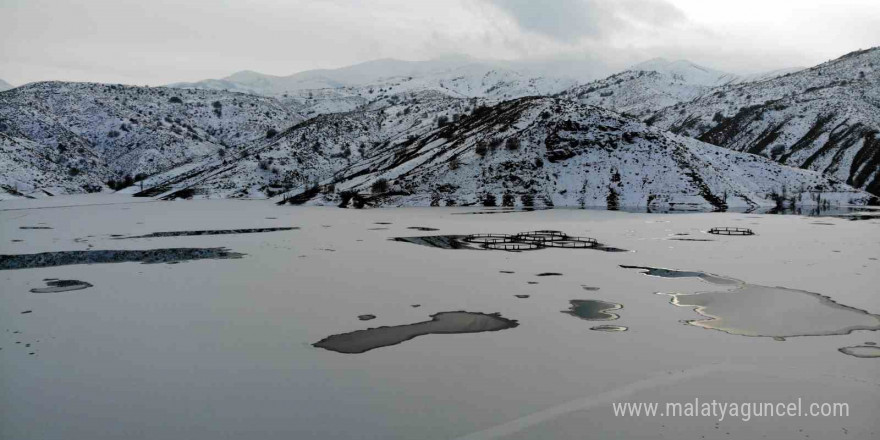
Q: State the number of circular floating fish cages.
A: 5